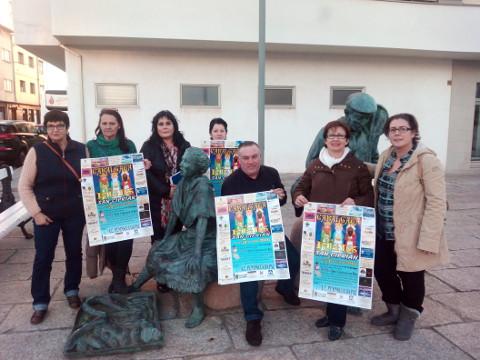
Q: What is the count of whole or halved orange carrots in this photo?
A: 0